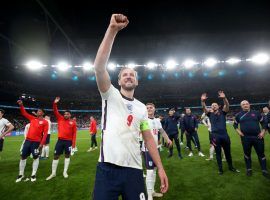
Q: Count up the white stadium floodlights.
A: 11